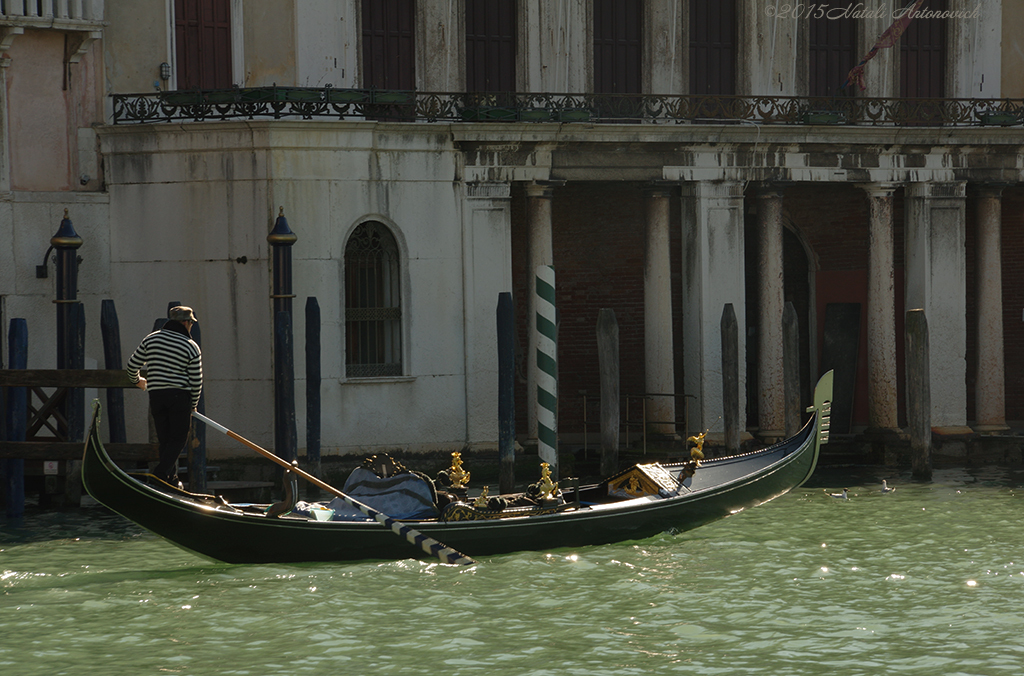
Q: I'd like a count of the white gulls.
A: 2